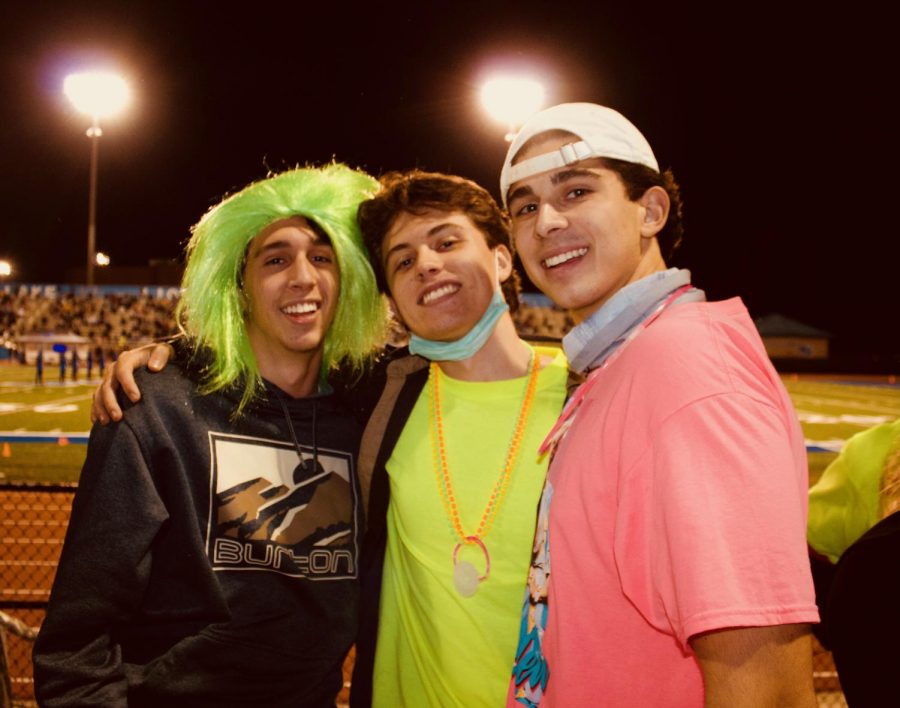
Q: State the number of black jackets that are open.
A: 1